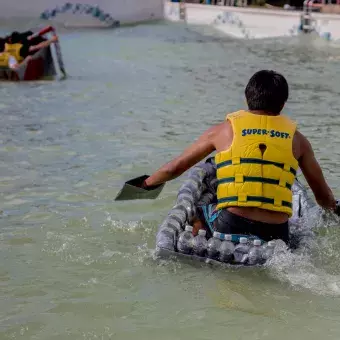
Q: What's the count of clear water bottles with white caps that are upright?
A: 7